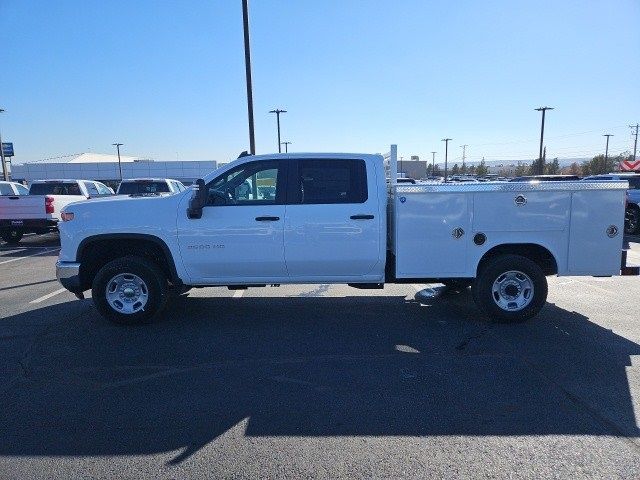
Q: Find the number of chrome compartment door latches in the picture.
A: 3